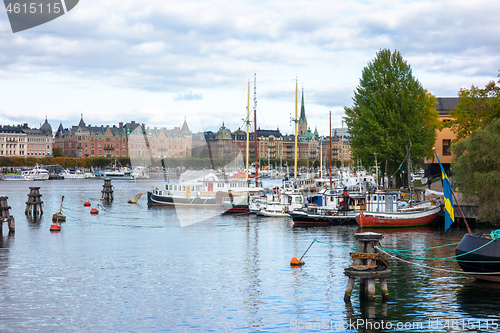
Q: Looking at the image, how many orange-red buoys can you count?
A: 4